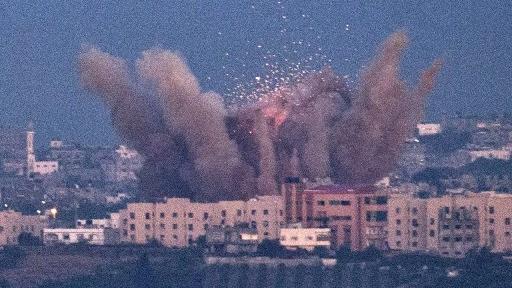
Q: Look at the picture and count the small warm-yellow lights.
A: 1